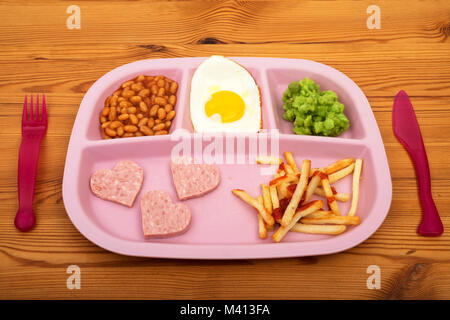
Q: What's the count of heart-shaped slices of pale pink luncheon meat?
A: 3